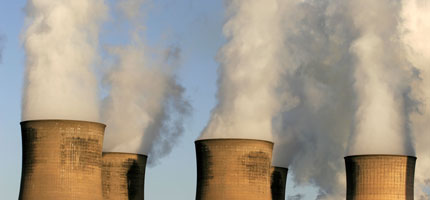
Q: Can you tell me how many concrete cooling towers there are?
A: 5